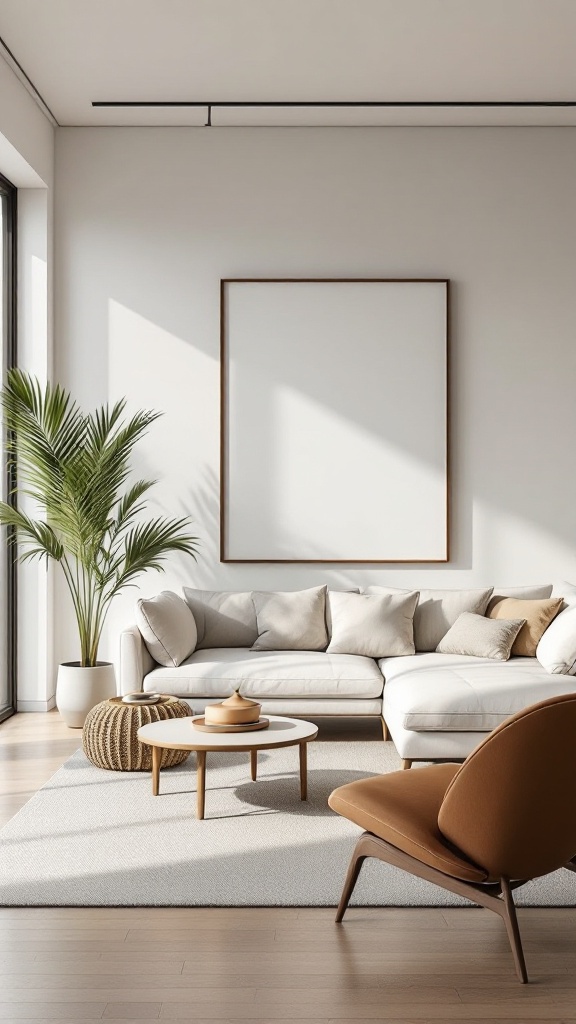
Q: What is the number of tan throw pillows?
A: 1